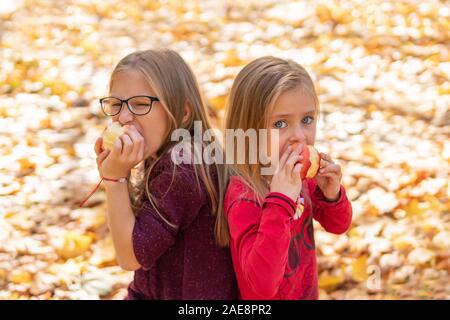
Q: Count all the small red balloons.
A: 0